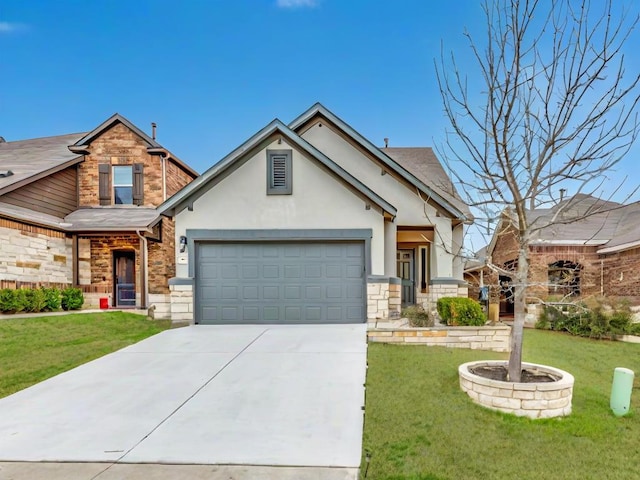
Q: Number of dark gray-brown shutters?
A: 2